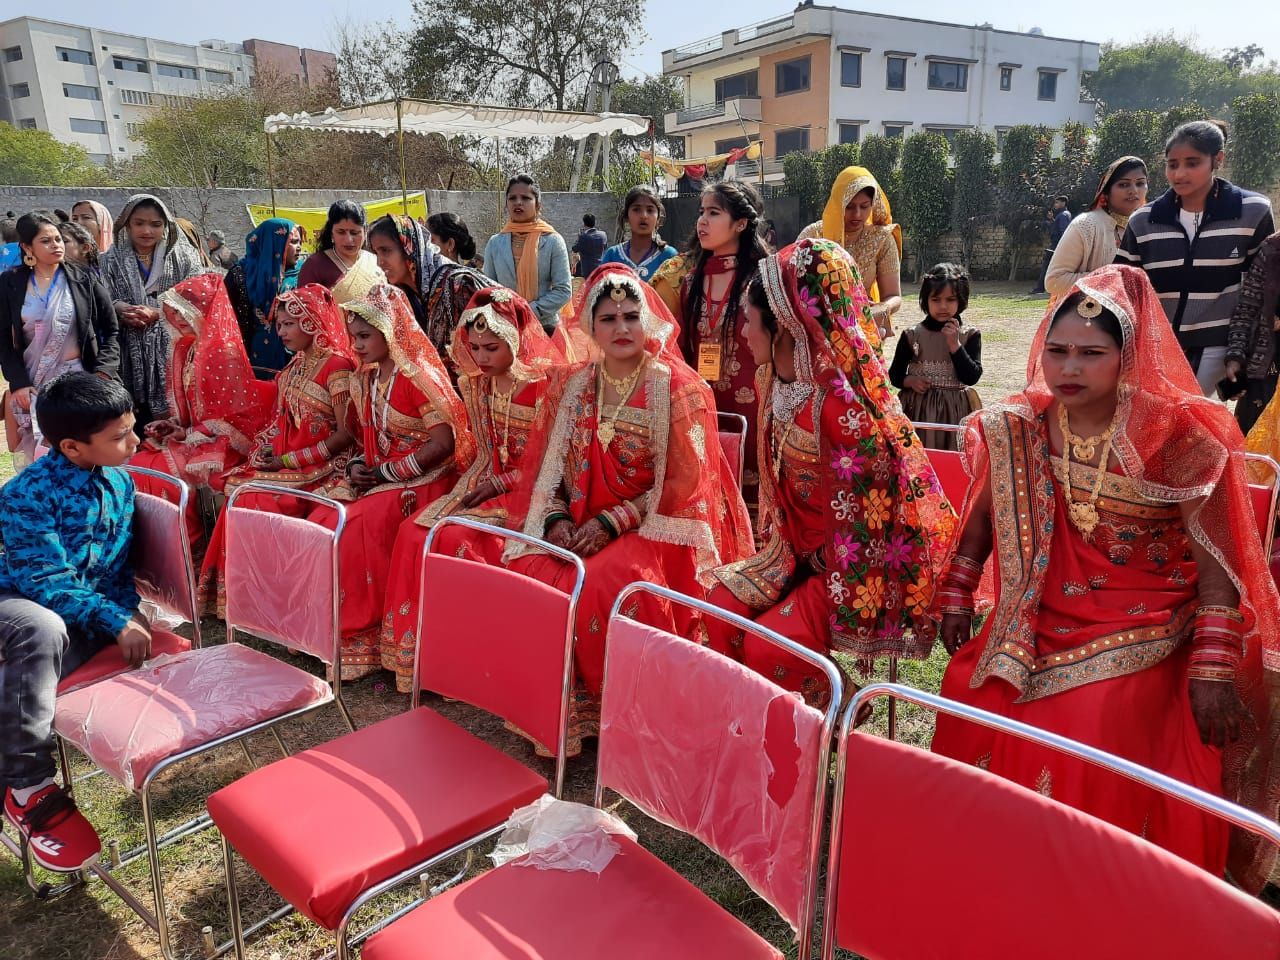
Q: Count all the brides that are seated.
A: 7